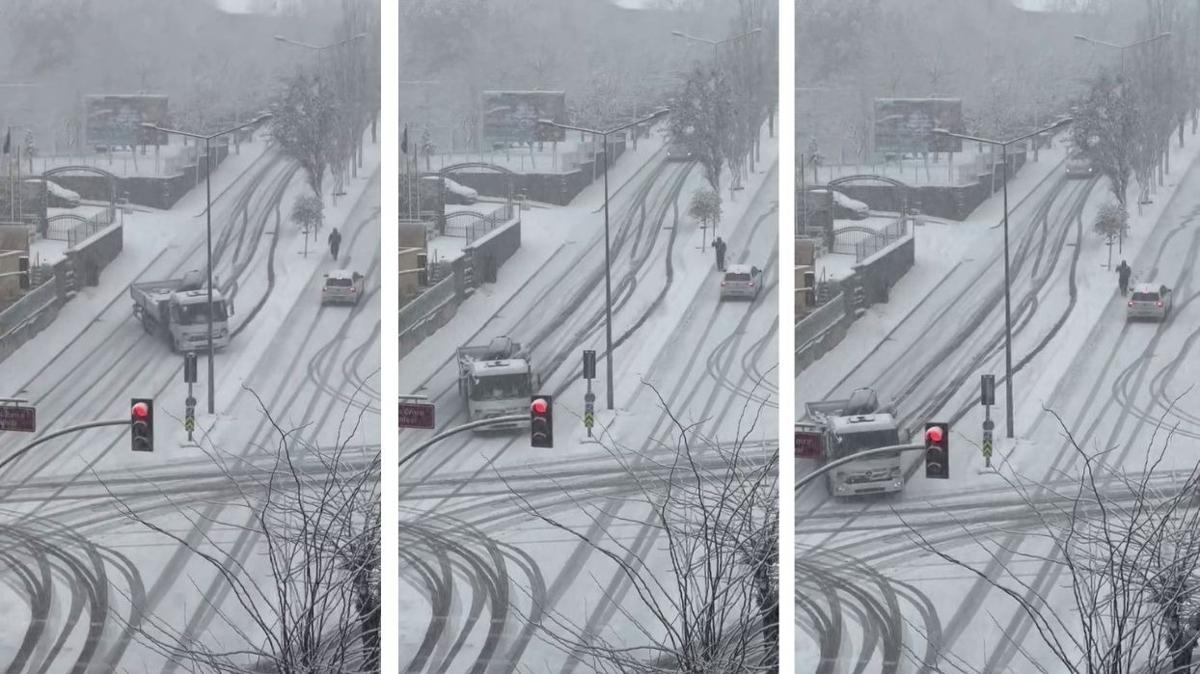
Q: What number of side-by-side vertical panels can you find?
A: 3